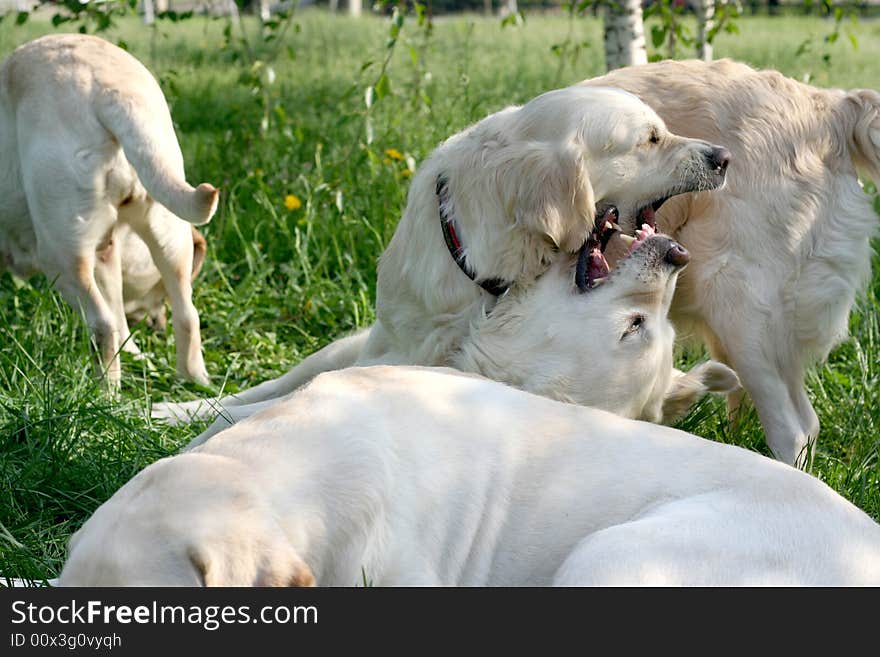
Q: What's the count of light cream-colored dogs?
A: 5